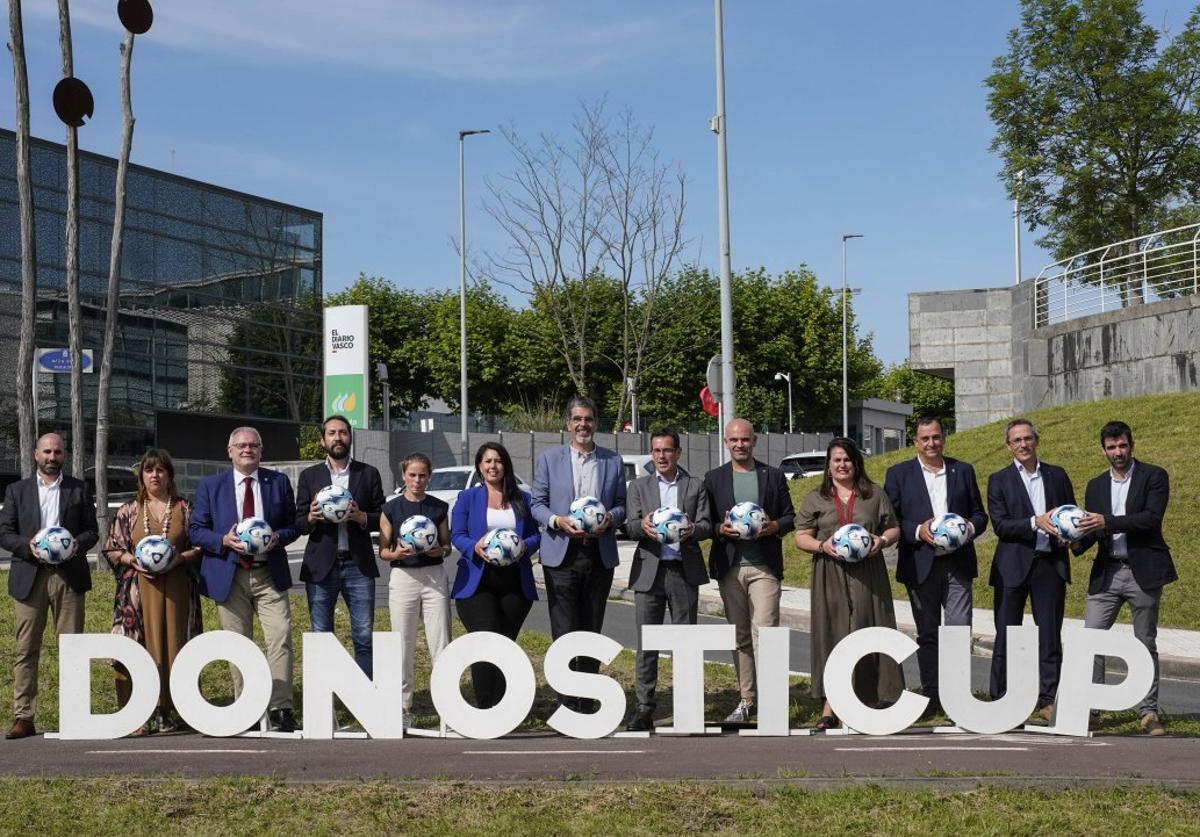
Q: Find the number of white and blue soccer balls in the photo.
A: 12